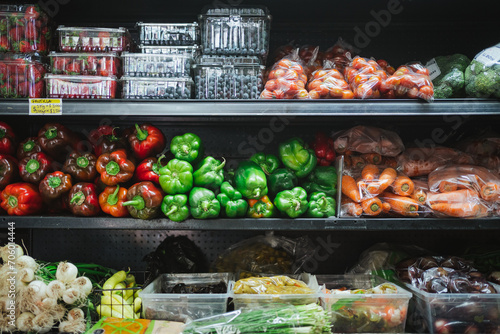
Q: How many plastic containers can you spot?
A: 15